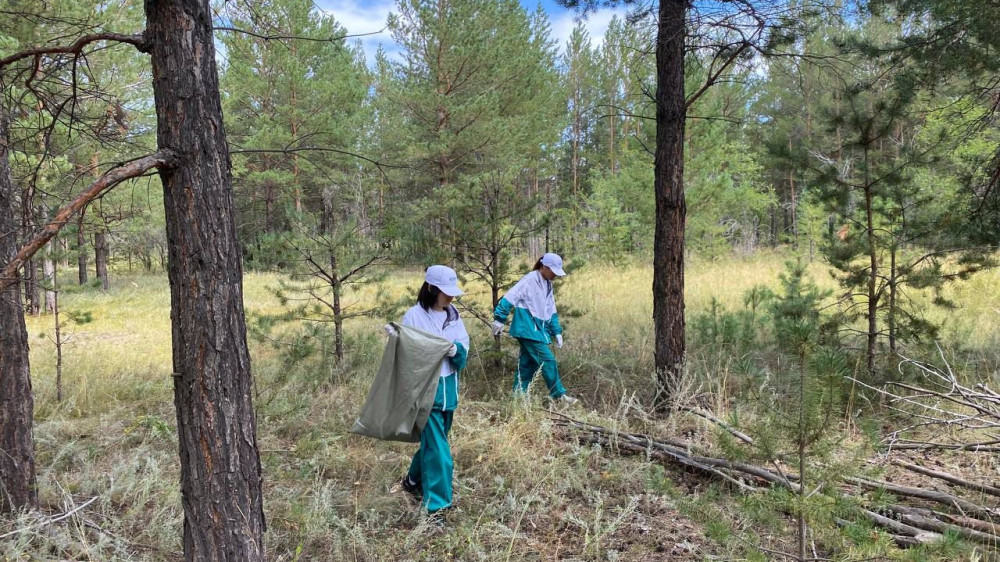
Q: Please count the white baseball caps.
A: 2